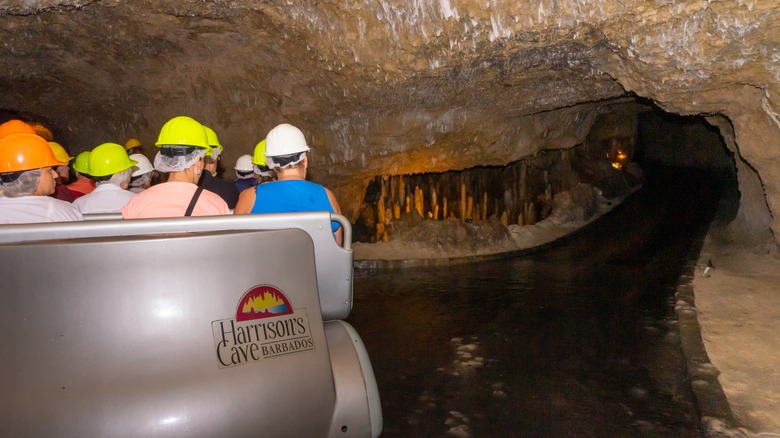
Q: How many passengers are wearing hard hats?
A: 12